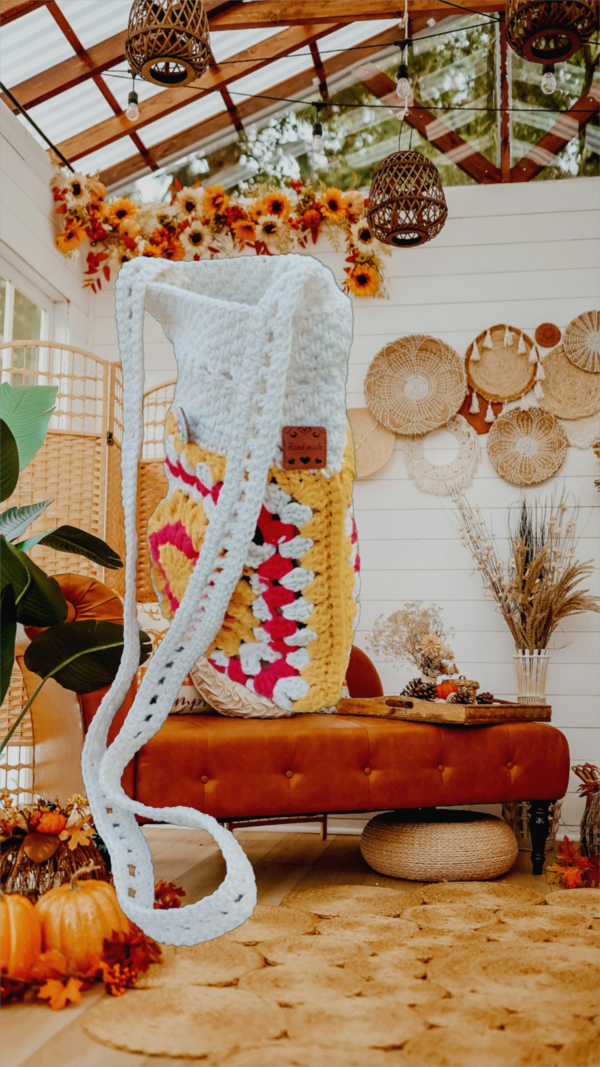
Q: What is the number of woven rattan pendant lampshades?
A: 3